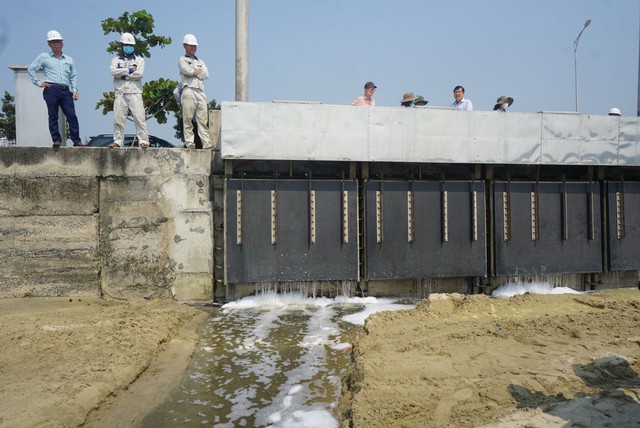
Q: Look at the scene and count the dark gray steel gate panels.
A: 4